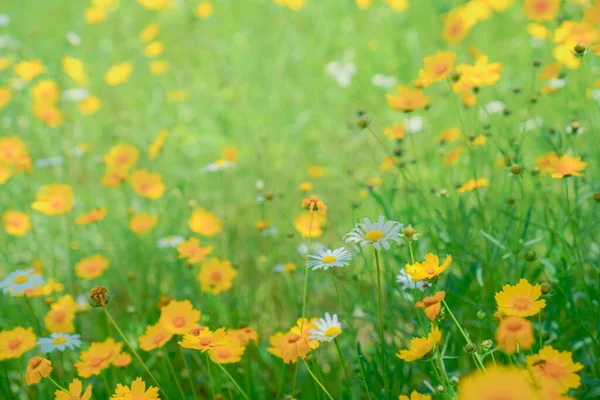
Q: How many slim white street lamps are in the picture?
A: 0